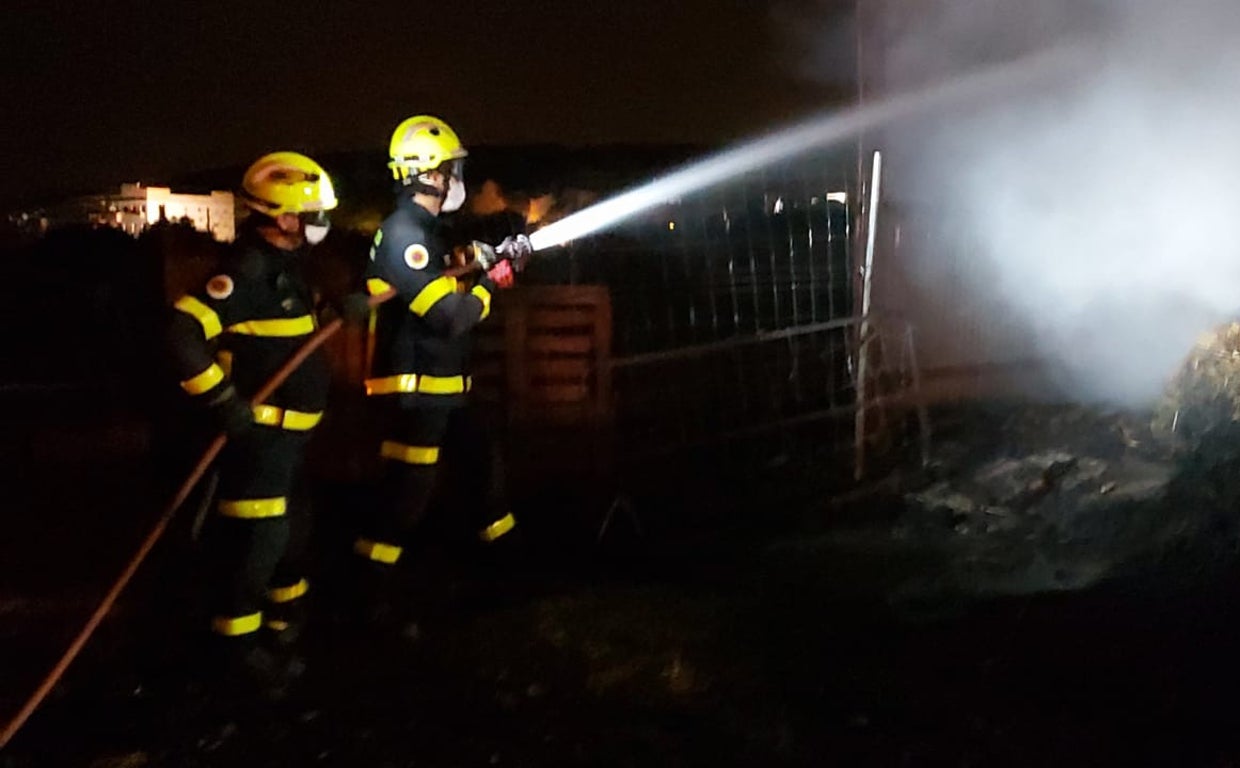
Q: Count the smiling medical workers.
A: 0